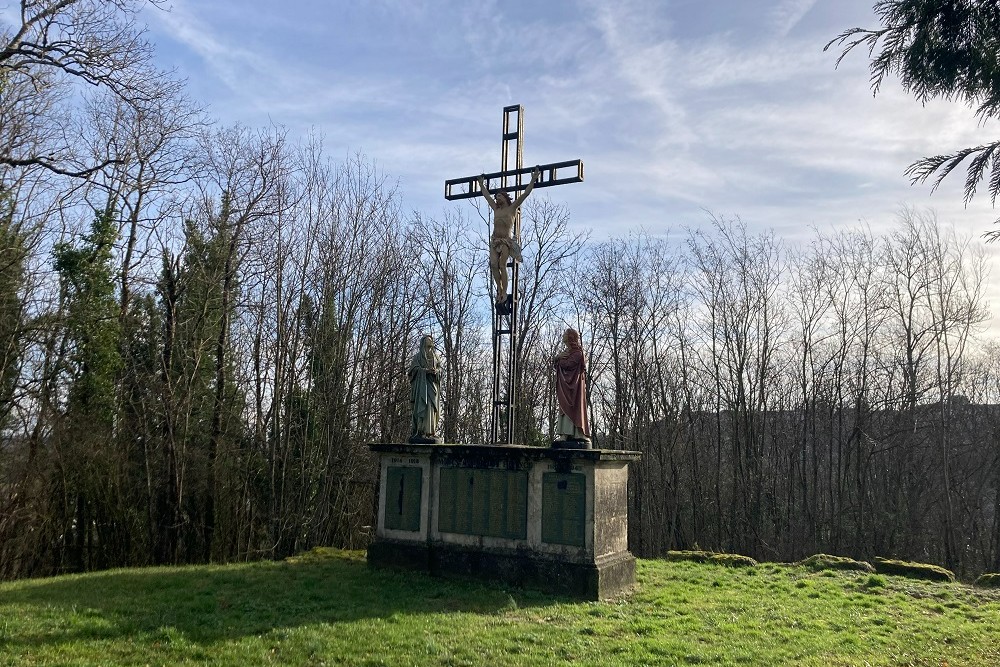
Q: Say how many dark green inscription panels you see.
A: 3